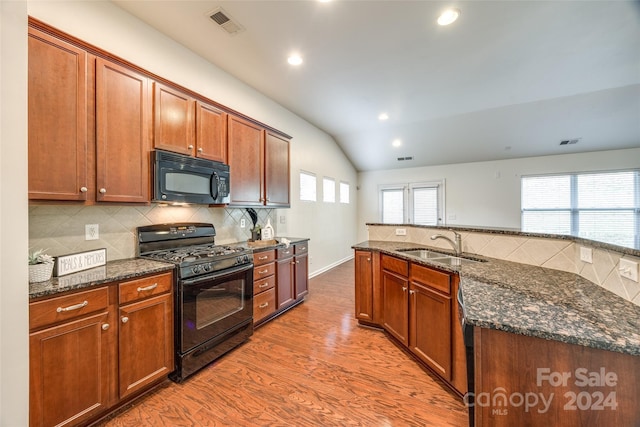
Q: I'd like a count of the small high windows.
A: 3